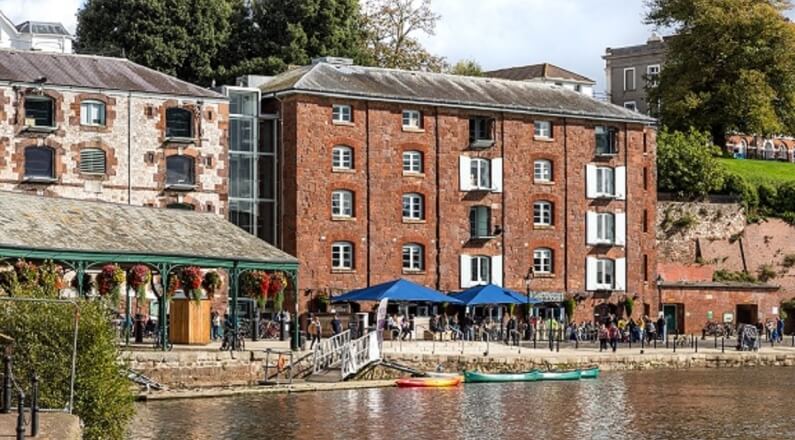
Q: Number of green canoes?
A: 3